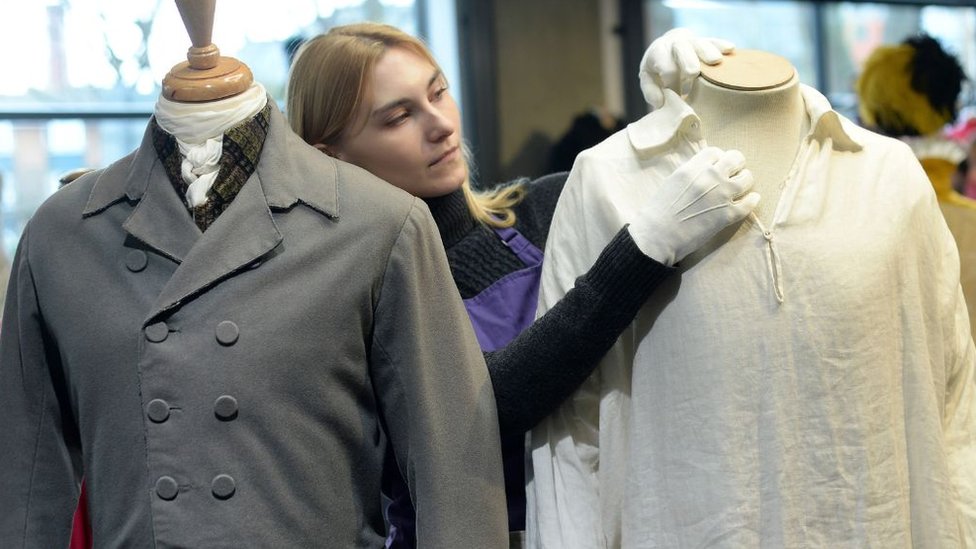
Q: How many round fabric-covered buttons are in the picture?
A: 7